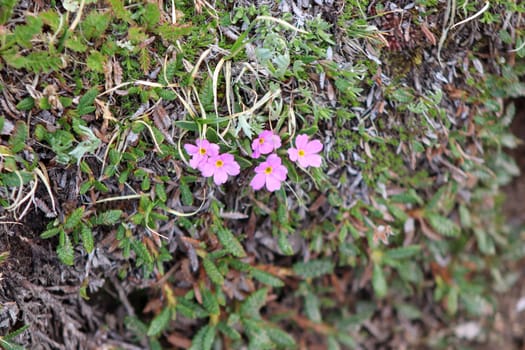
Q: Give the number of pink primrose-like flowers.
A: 5